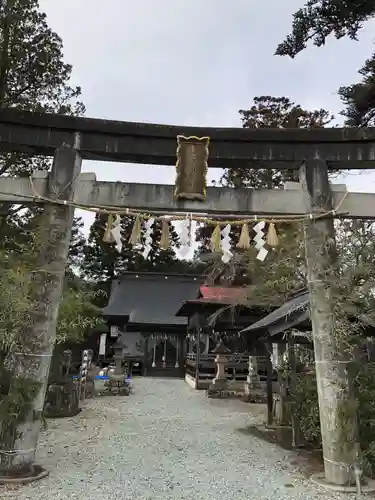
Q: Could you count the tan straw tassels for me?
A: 6